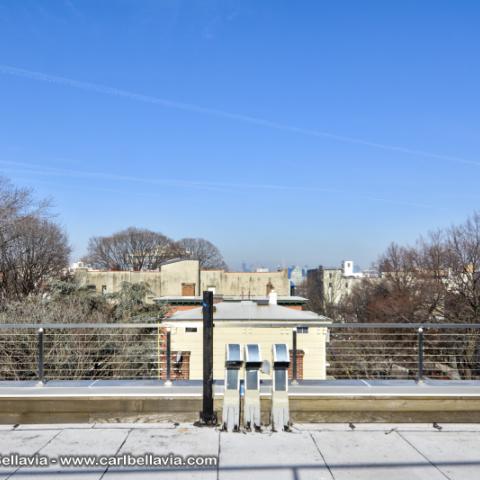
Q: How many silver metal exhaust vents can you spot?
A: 3